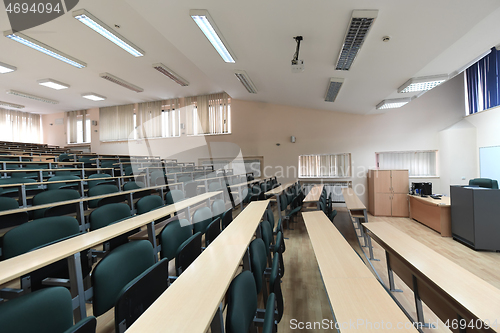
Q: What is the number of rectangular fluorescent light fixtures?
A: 15